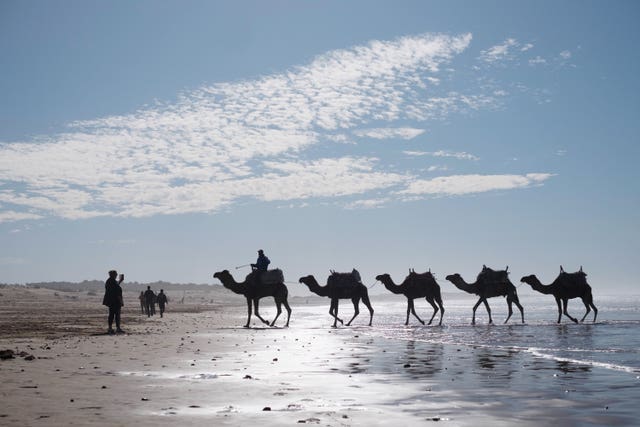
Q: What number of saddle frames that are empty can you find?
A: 4